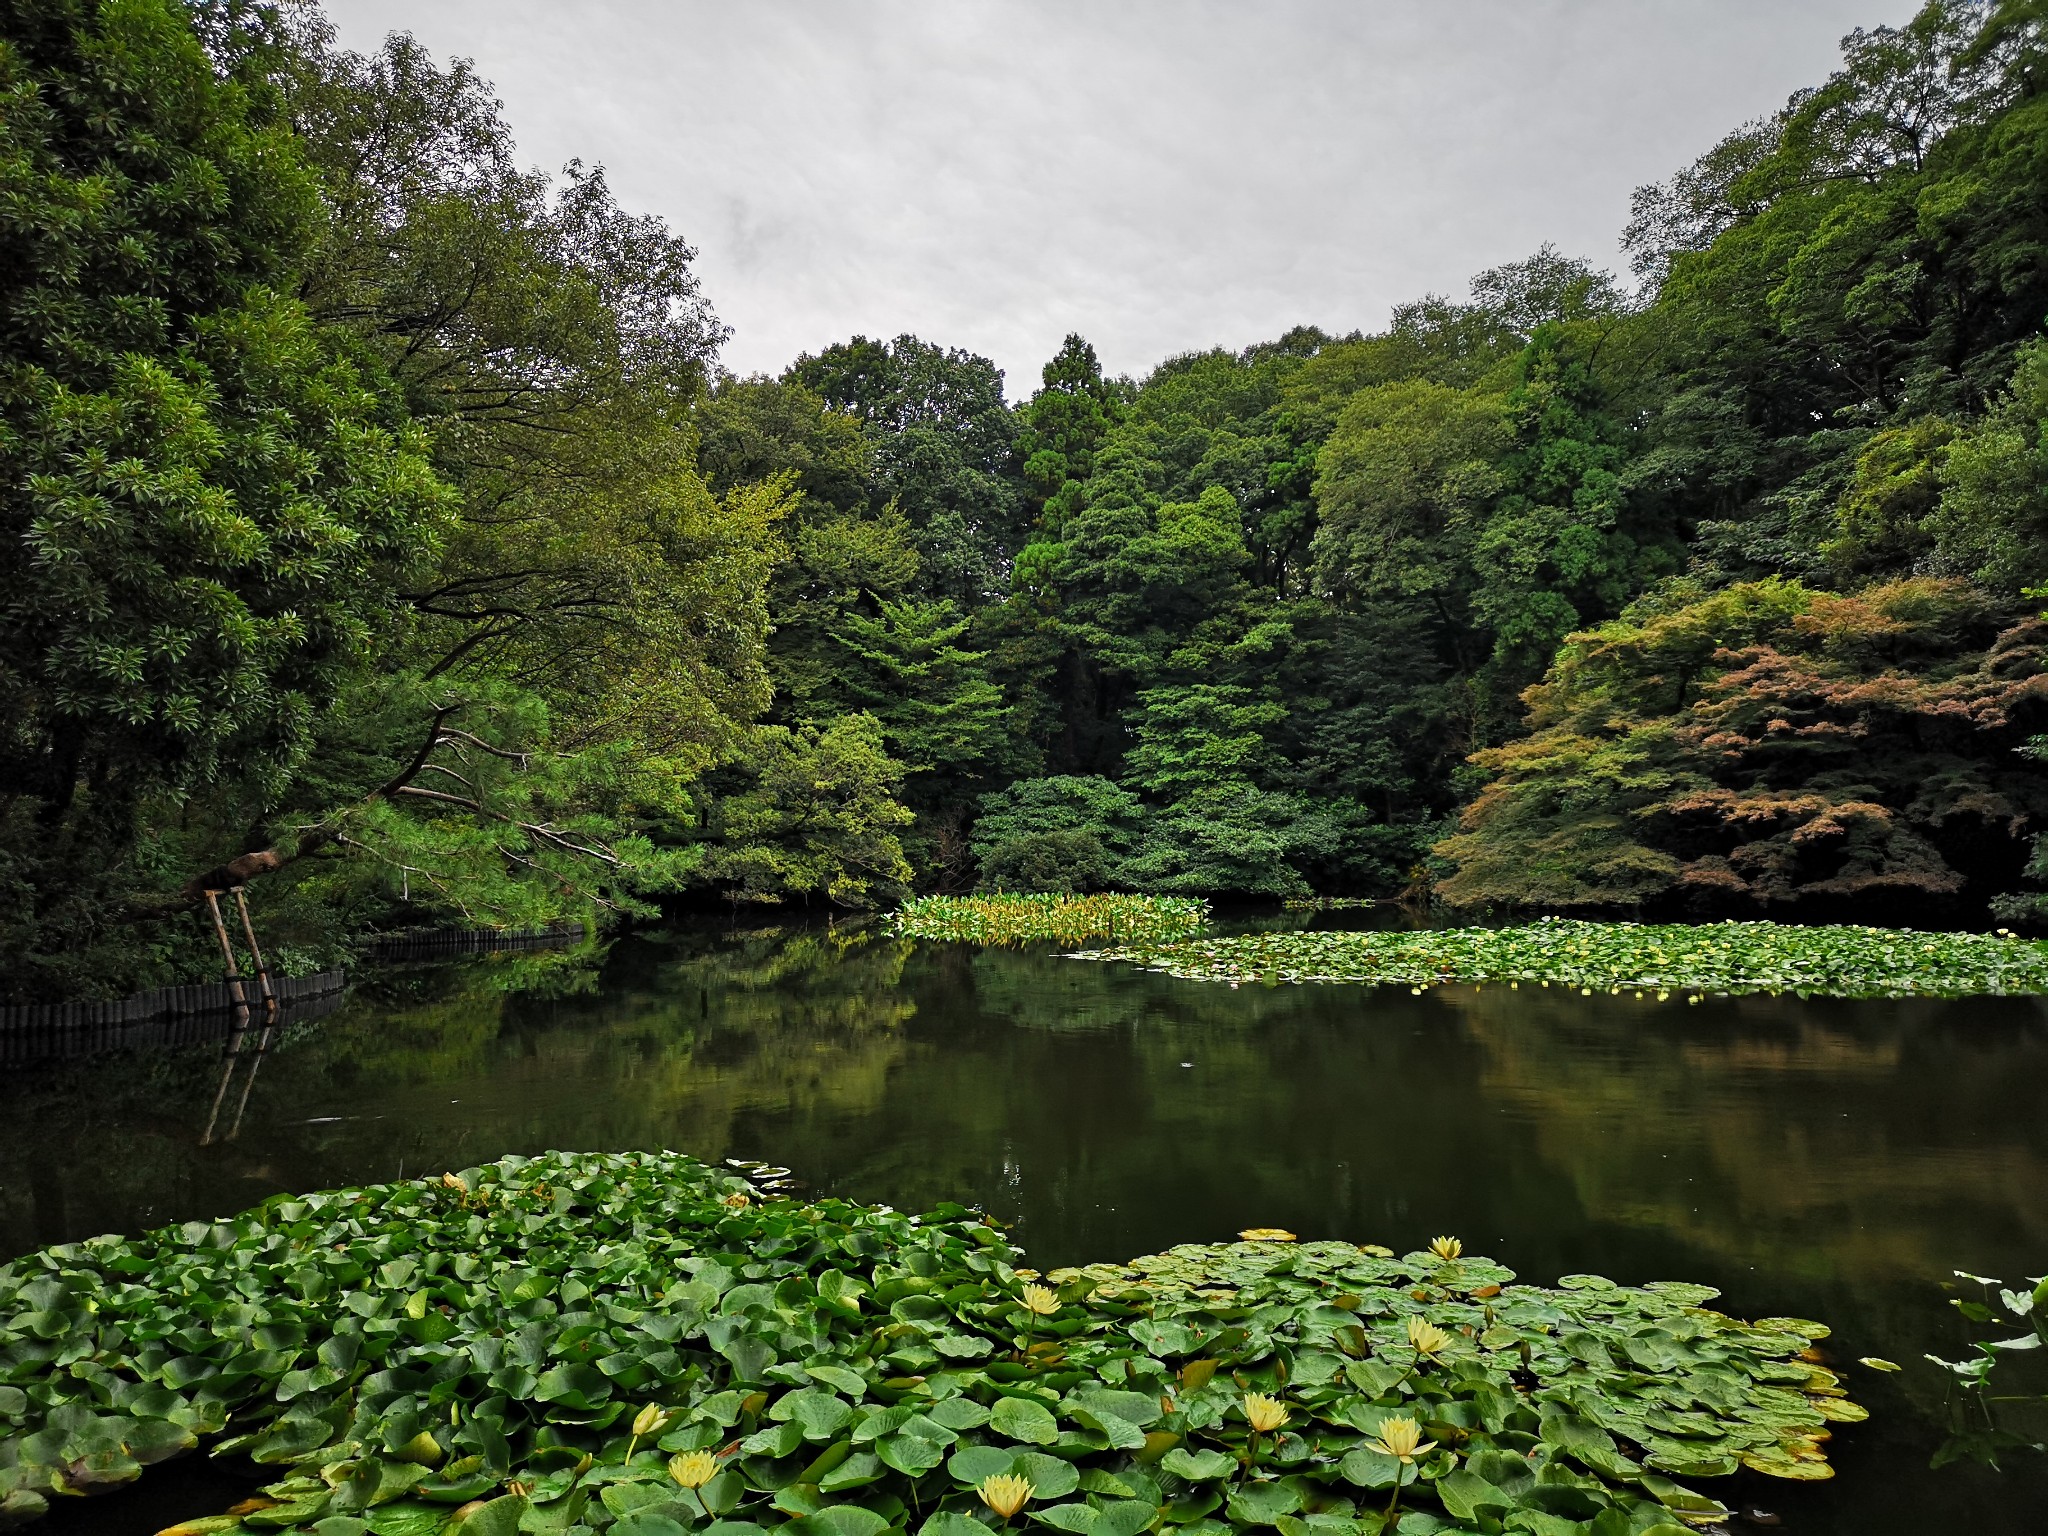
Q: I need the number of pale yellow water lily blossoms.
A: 8